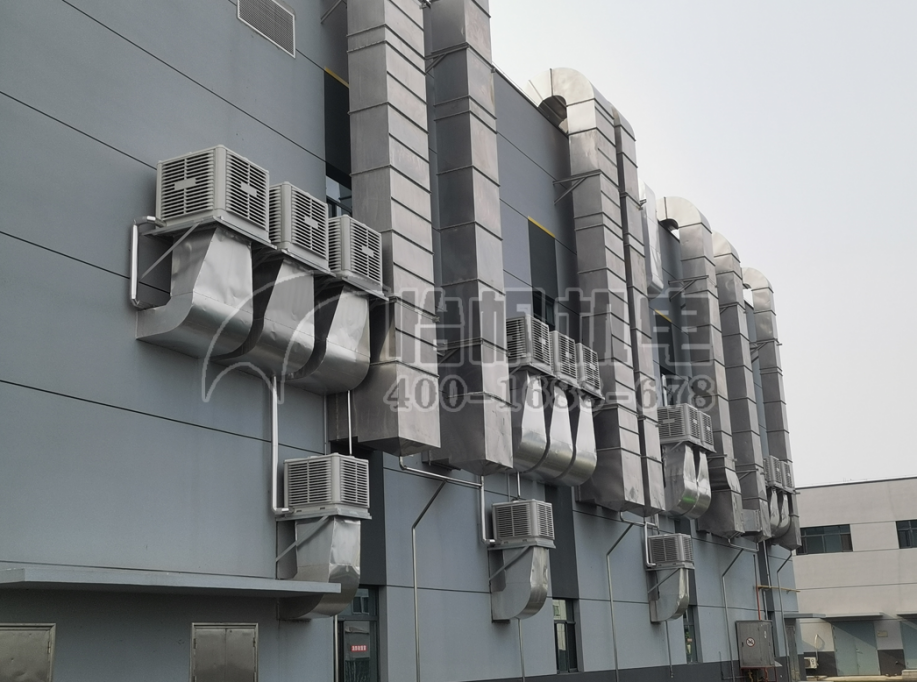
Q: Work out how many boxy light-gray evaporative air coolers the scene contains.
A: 13